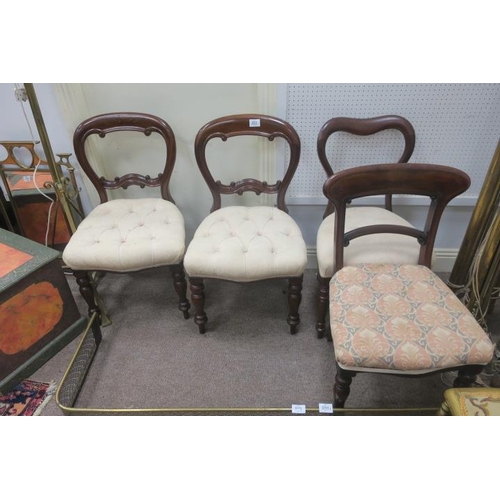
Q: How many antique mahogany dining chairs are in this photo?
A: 4